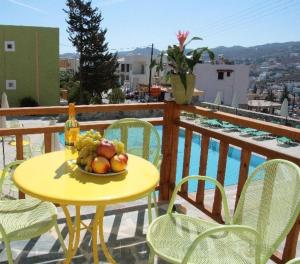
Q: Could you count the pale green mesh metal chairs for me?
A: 3